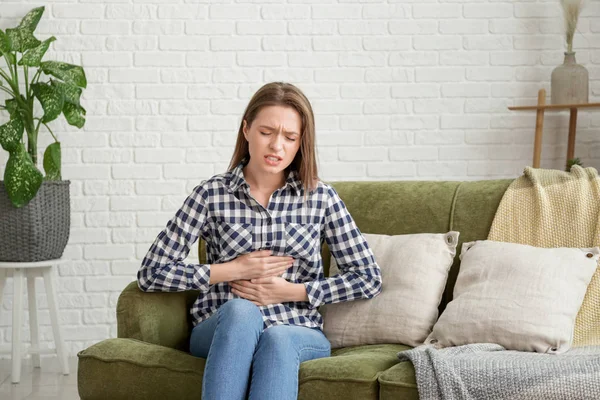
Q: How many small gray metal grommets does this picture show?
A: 5